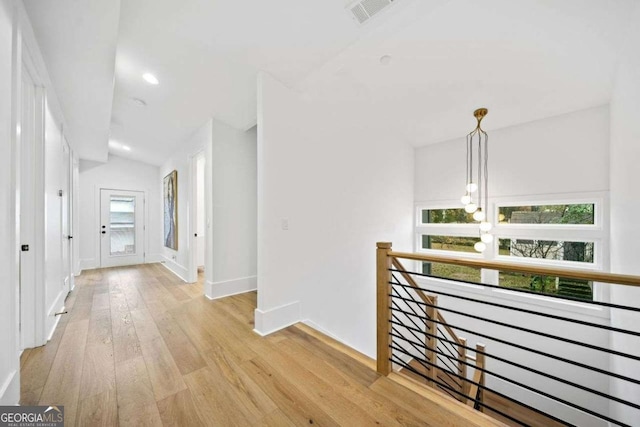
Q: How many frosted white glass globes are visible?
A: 7